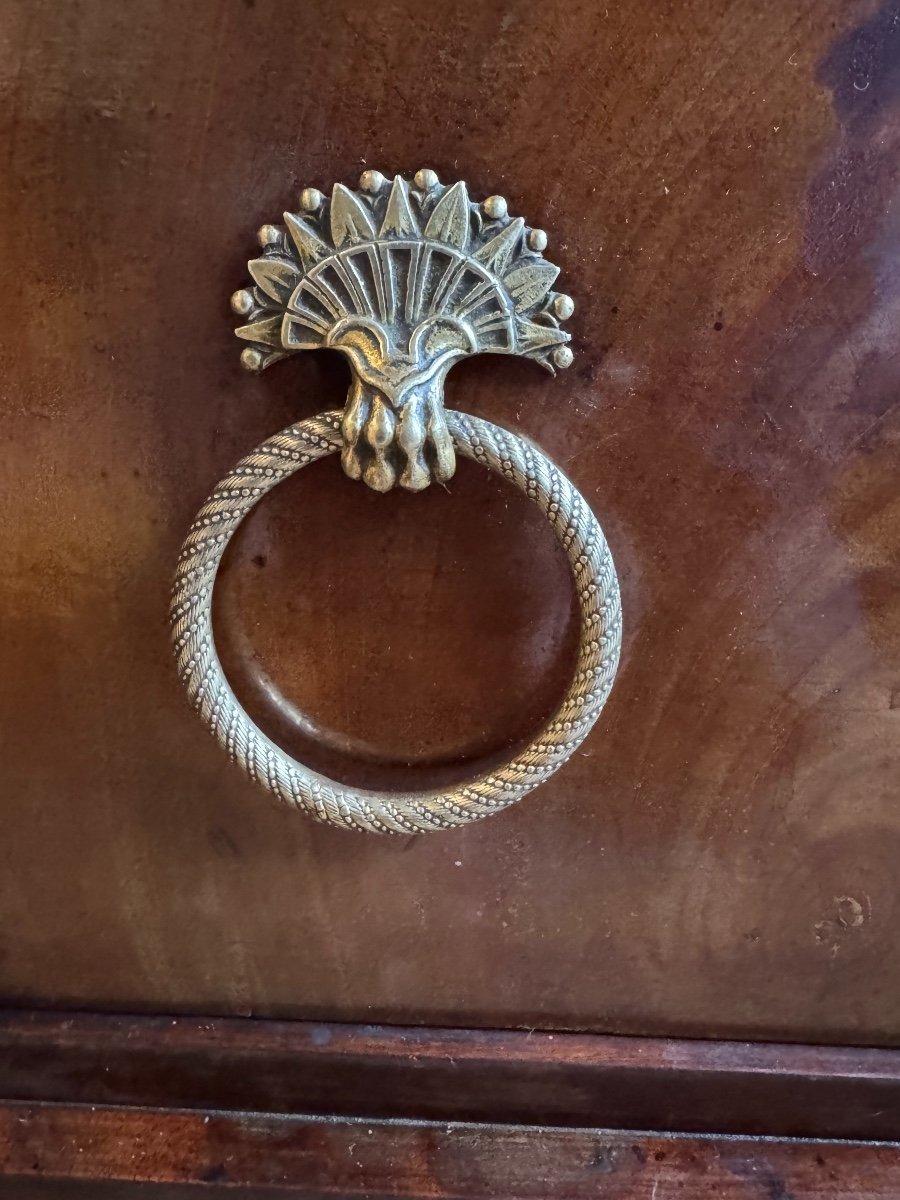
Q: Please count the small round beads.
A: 10